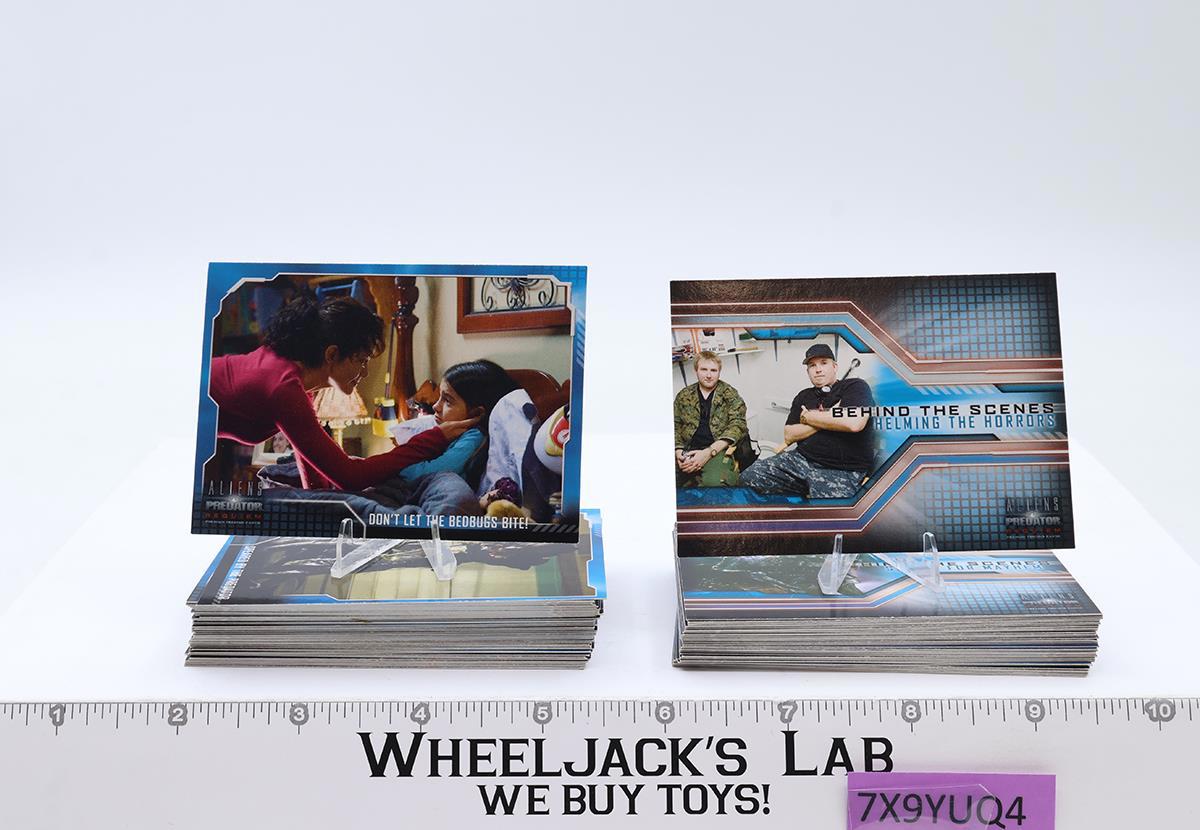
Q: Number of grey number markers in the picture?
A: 10